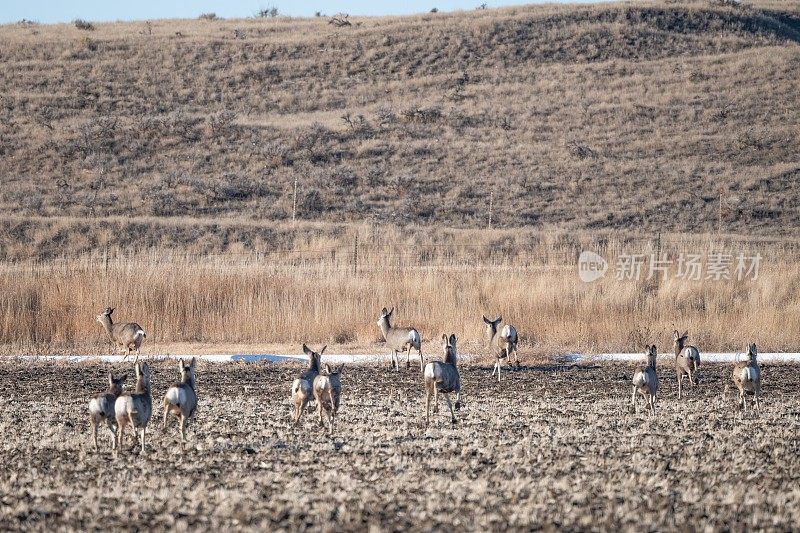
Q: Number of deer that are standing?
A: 12